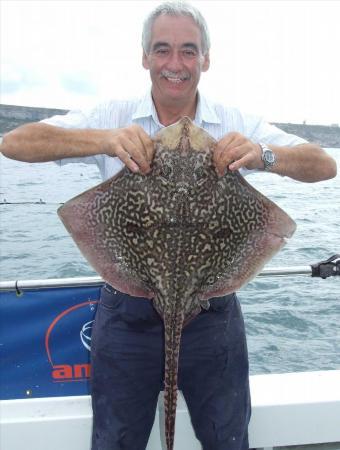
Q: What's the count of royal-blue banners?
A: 1